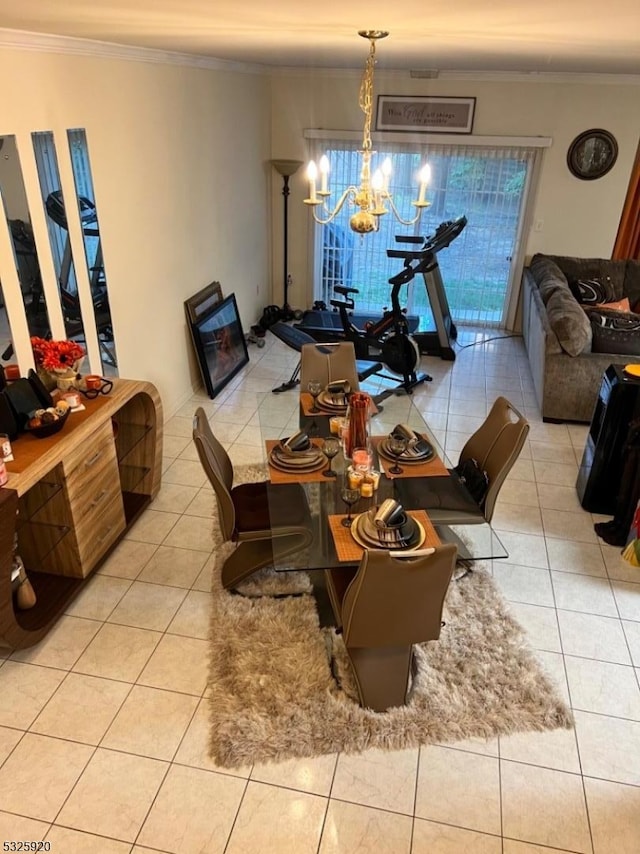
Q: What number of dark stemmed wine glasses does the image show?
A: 4